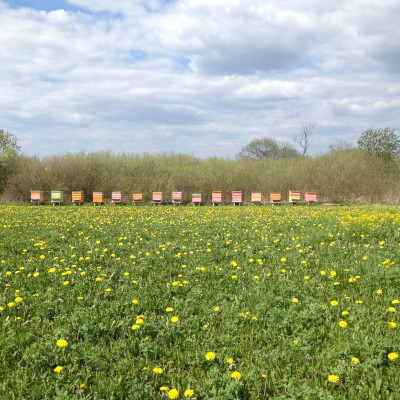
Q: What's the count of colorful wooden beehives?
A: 15